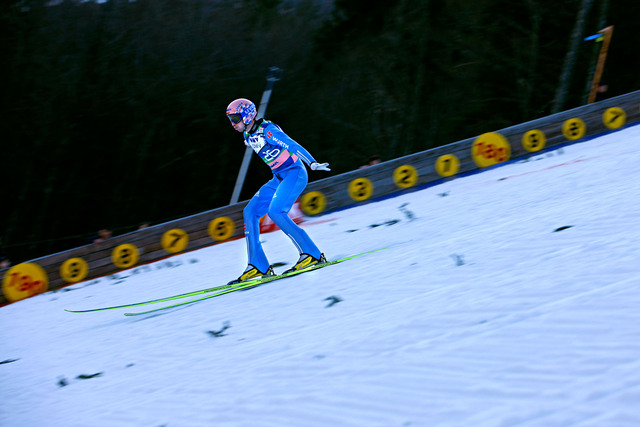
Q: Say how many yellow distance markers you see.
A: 13